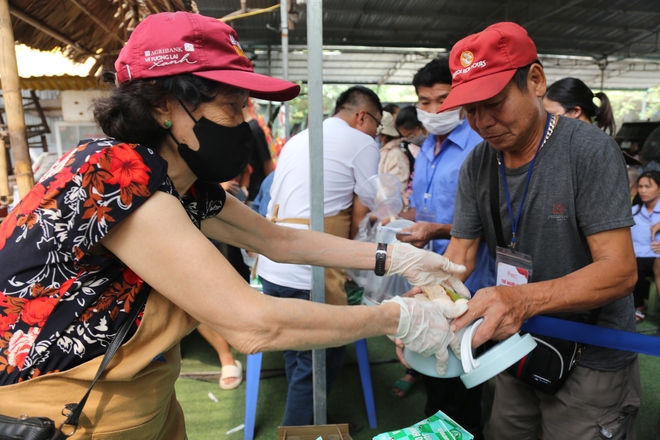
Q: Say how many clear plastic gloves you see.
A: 2